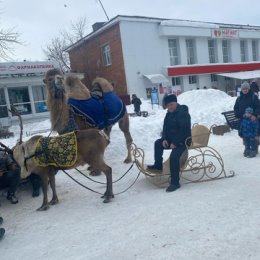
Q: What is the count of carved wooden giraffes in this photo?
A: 0